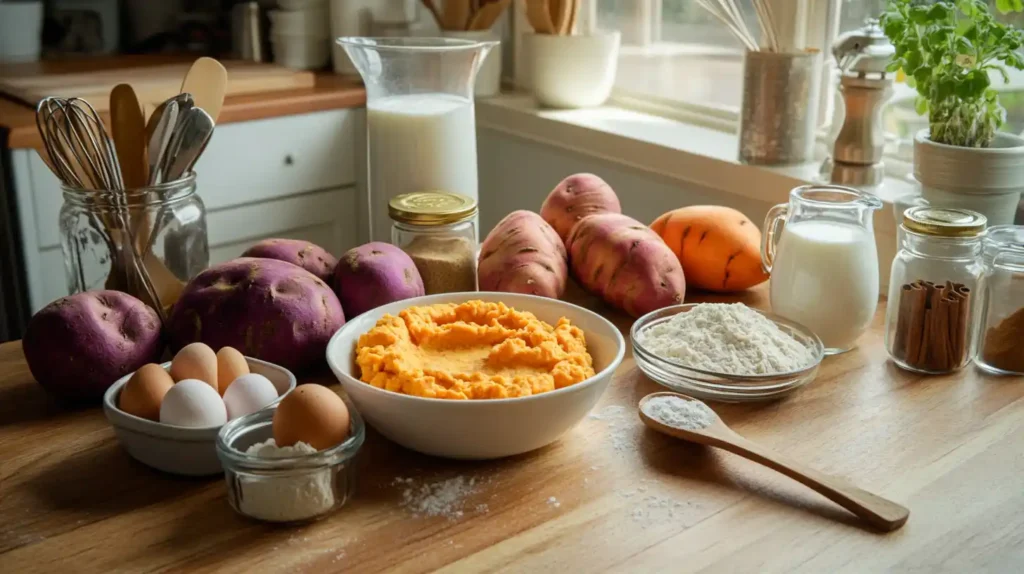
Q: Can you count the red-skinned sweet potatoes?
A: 3